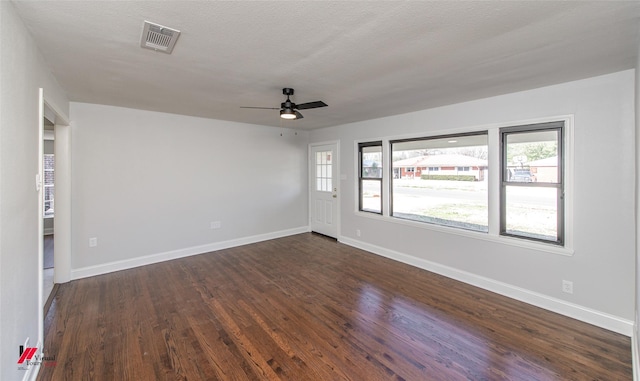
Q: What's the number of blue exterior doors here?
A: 0